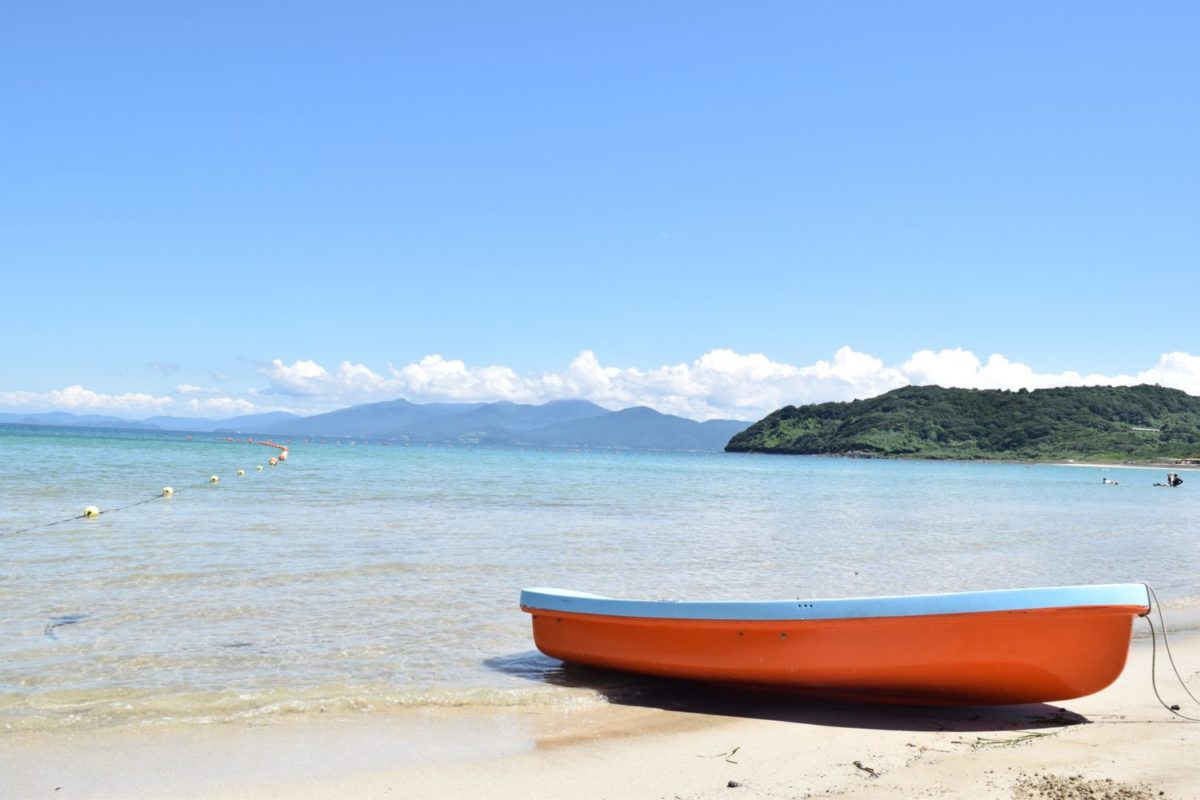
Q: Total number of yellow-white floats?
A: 5